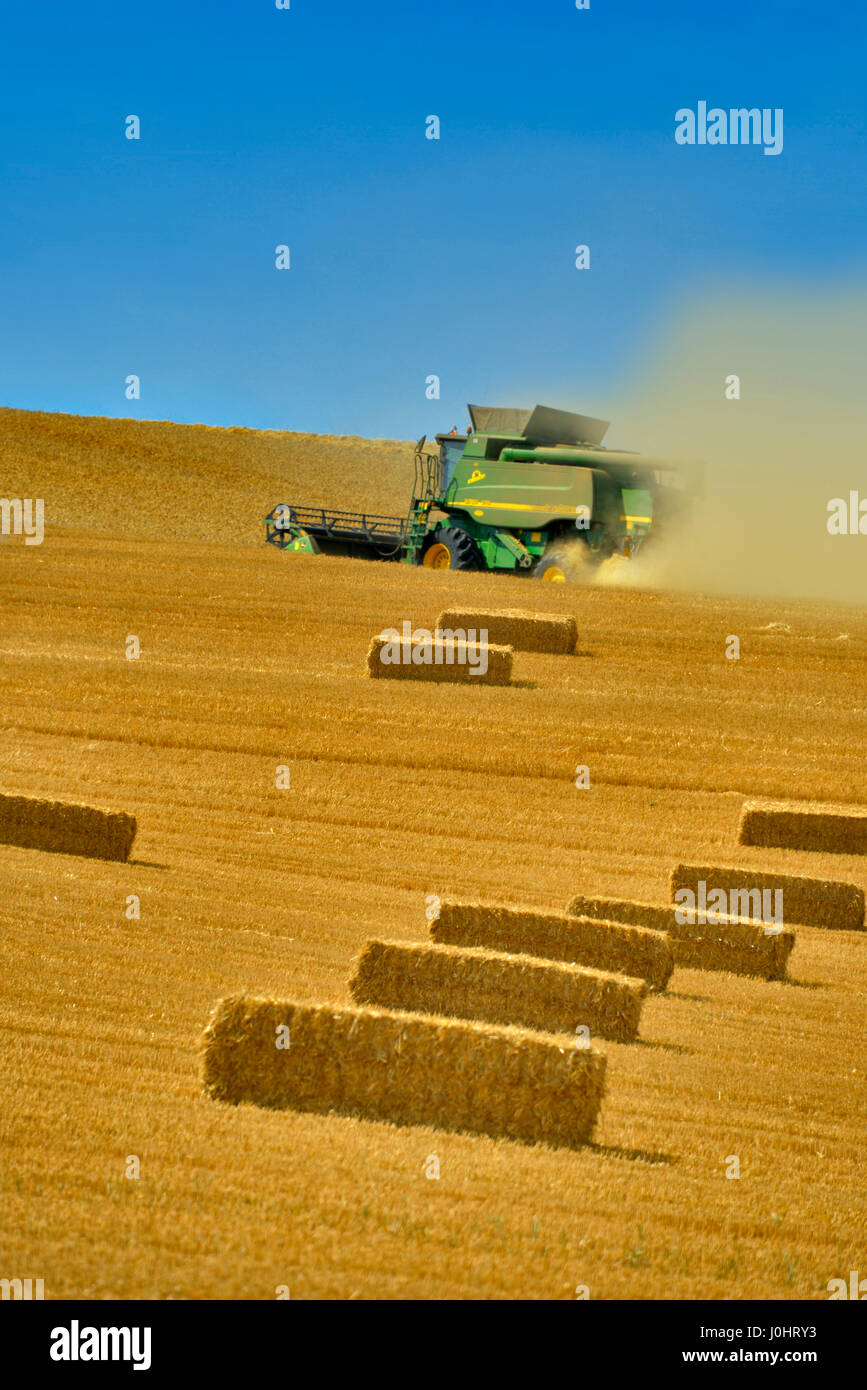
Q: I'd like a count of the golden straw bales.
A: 9